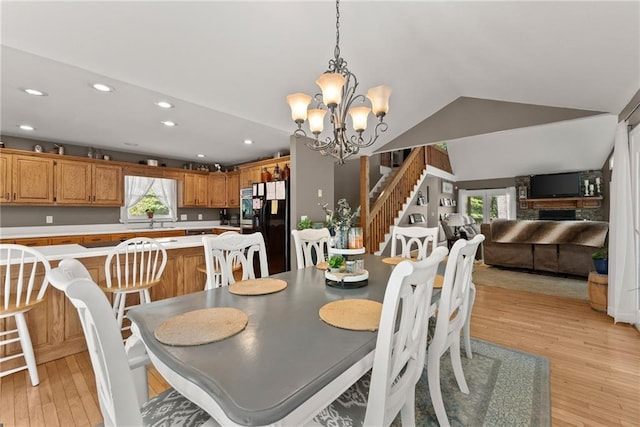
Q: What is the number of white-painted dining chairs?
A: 6